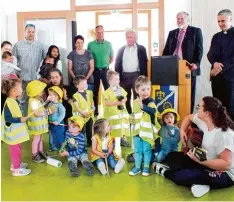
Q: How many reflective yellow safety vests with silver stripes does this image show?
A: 5